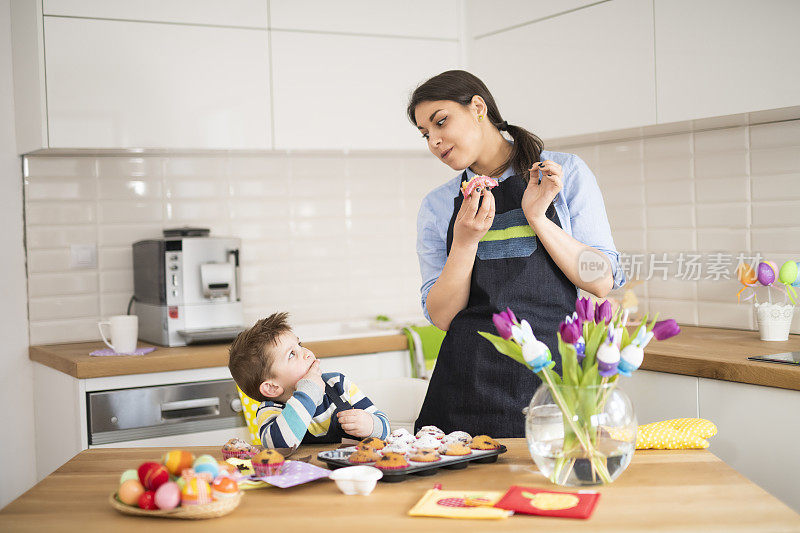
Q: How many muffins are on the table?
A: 13